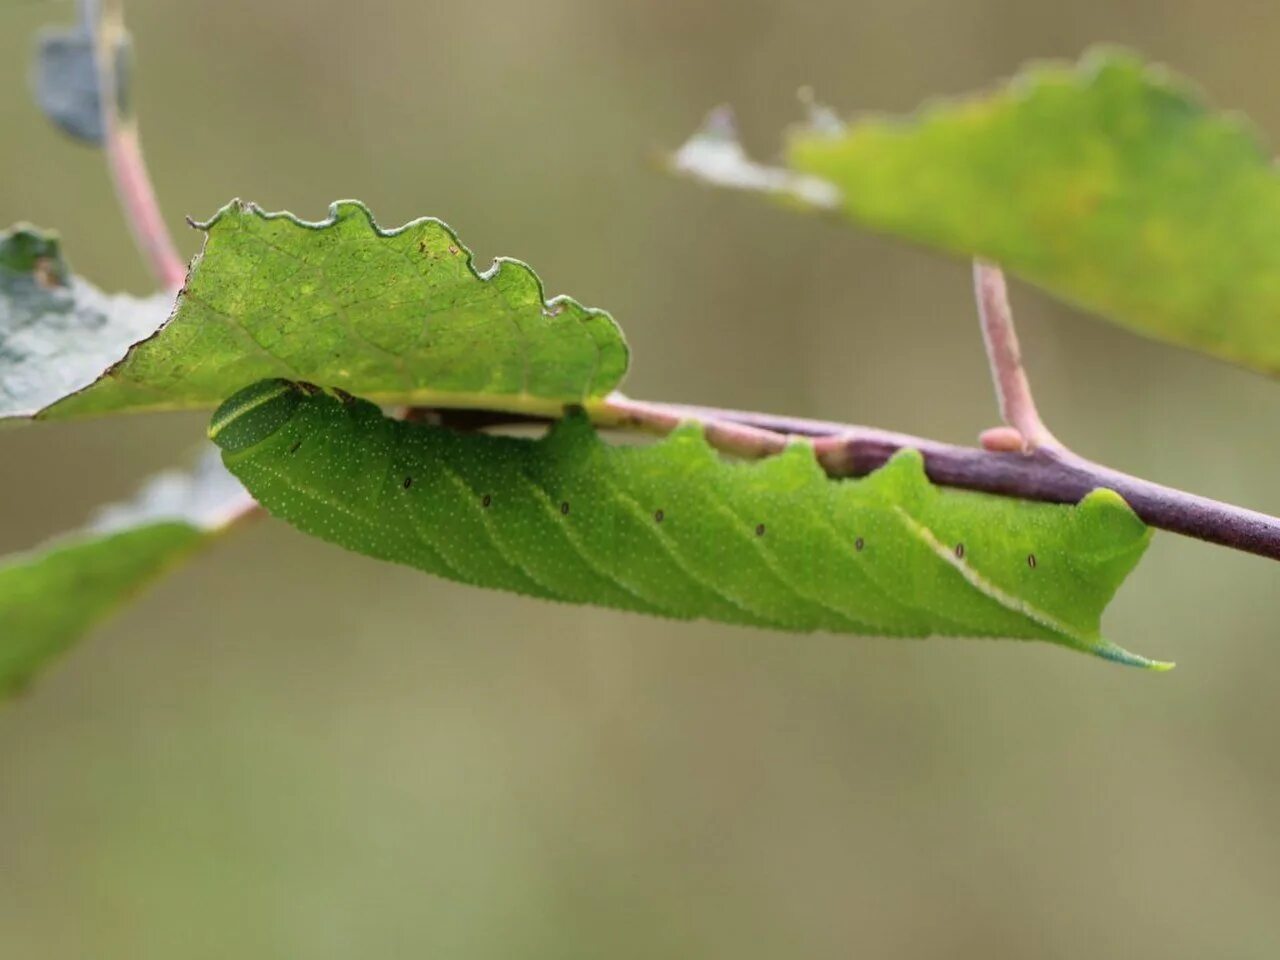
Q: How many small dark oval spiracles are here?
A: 9